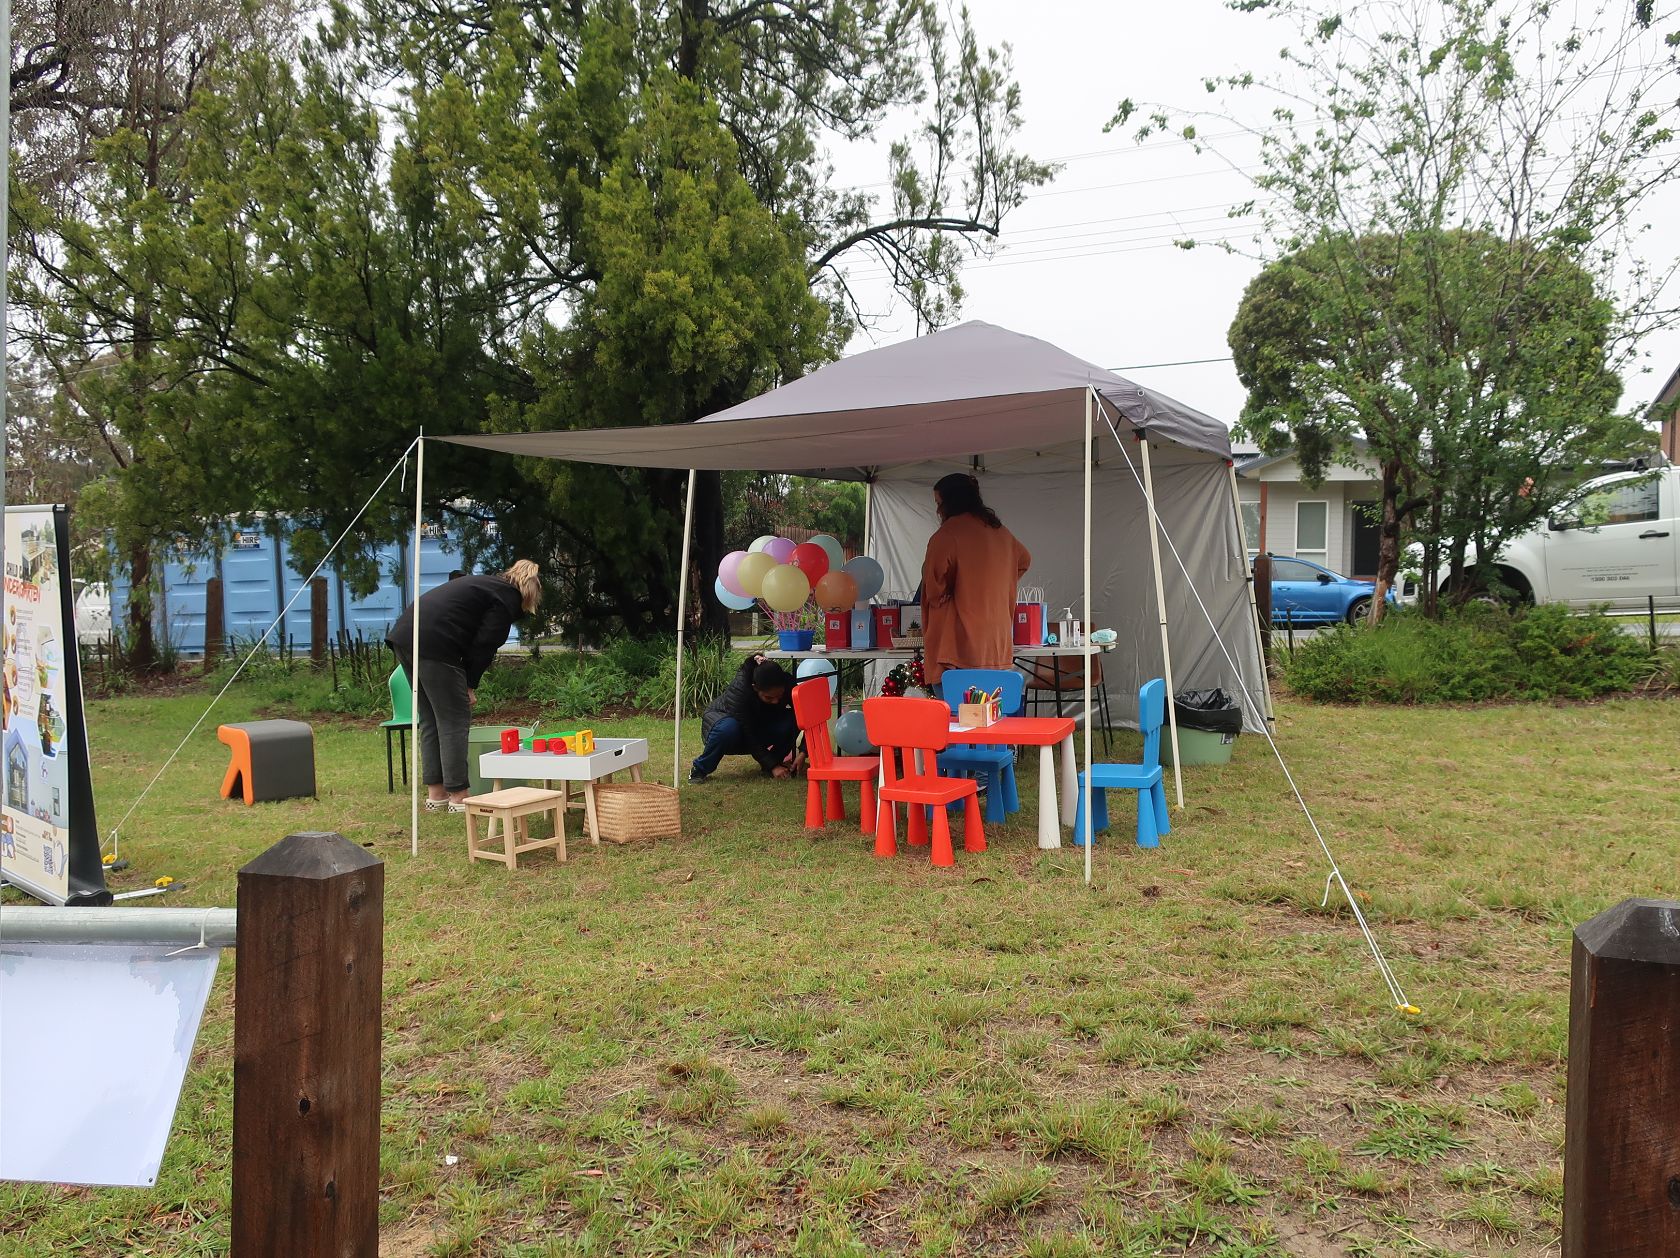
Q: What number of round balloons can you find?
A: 12